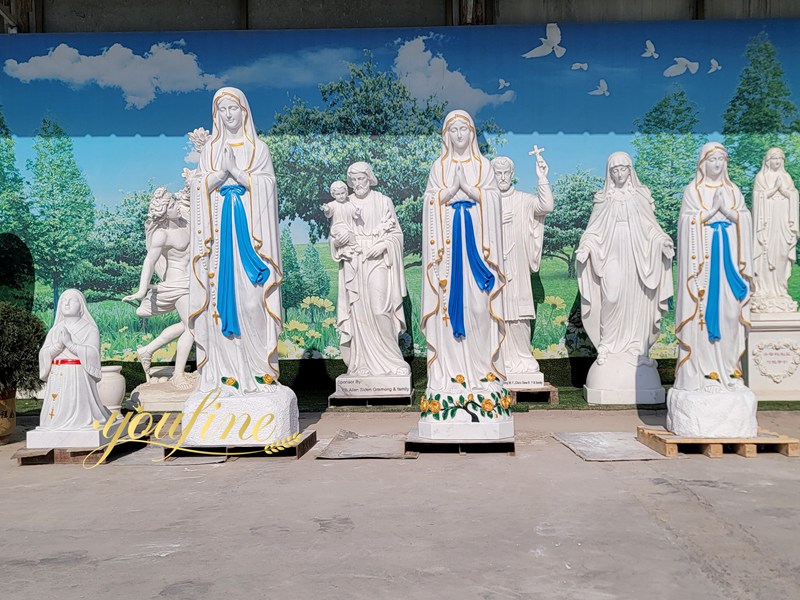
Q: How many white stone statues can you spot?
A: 9